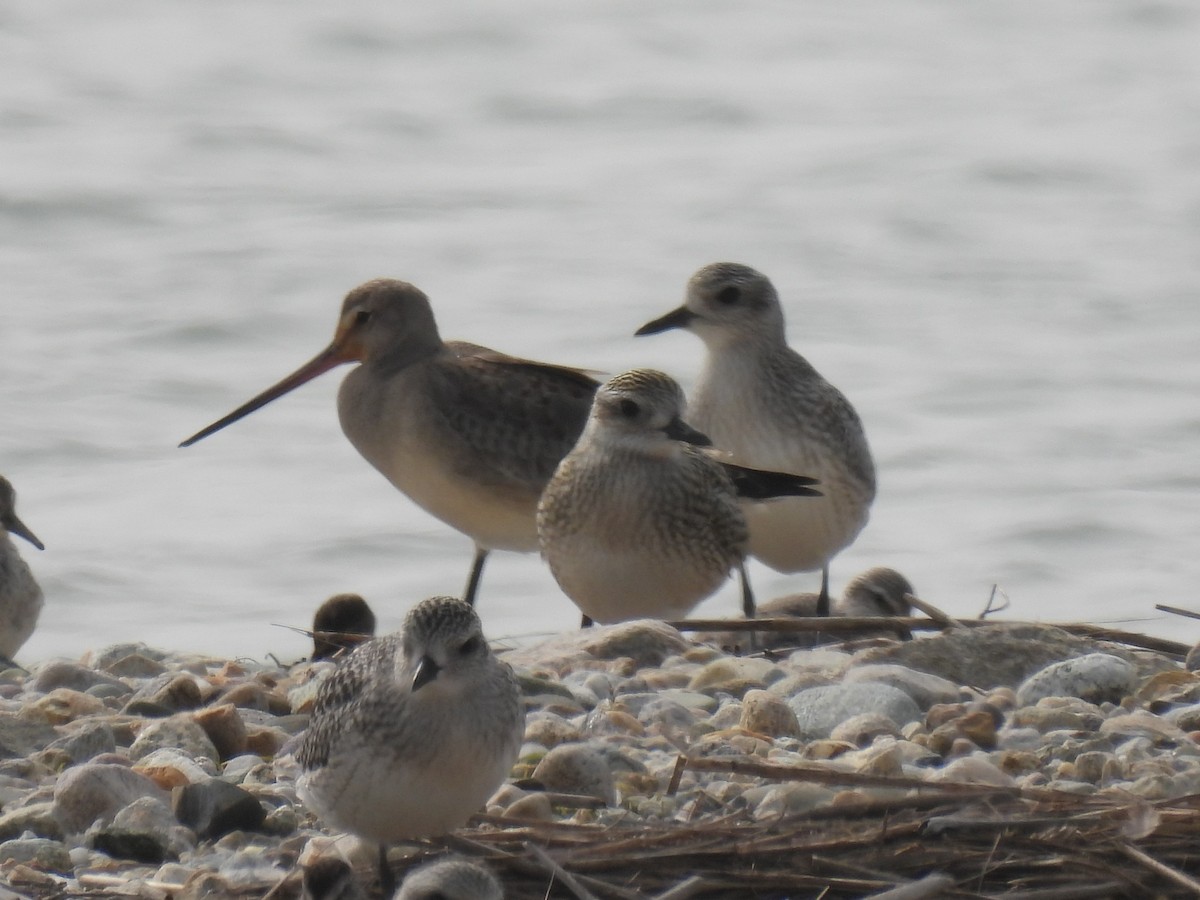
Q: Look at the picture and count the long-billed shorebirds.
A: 1